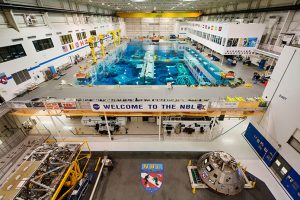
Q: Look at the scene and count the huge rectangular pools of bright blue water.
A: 1